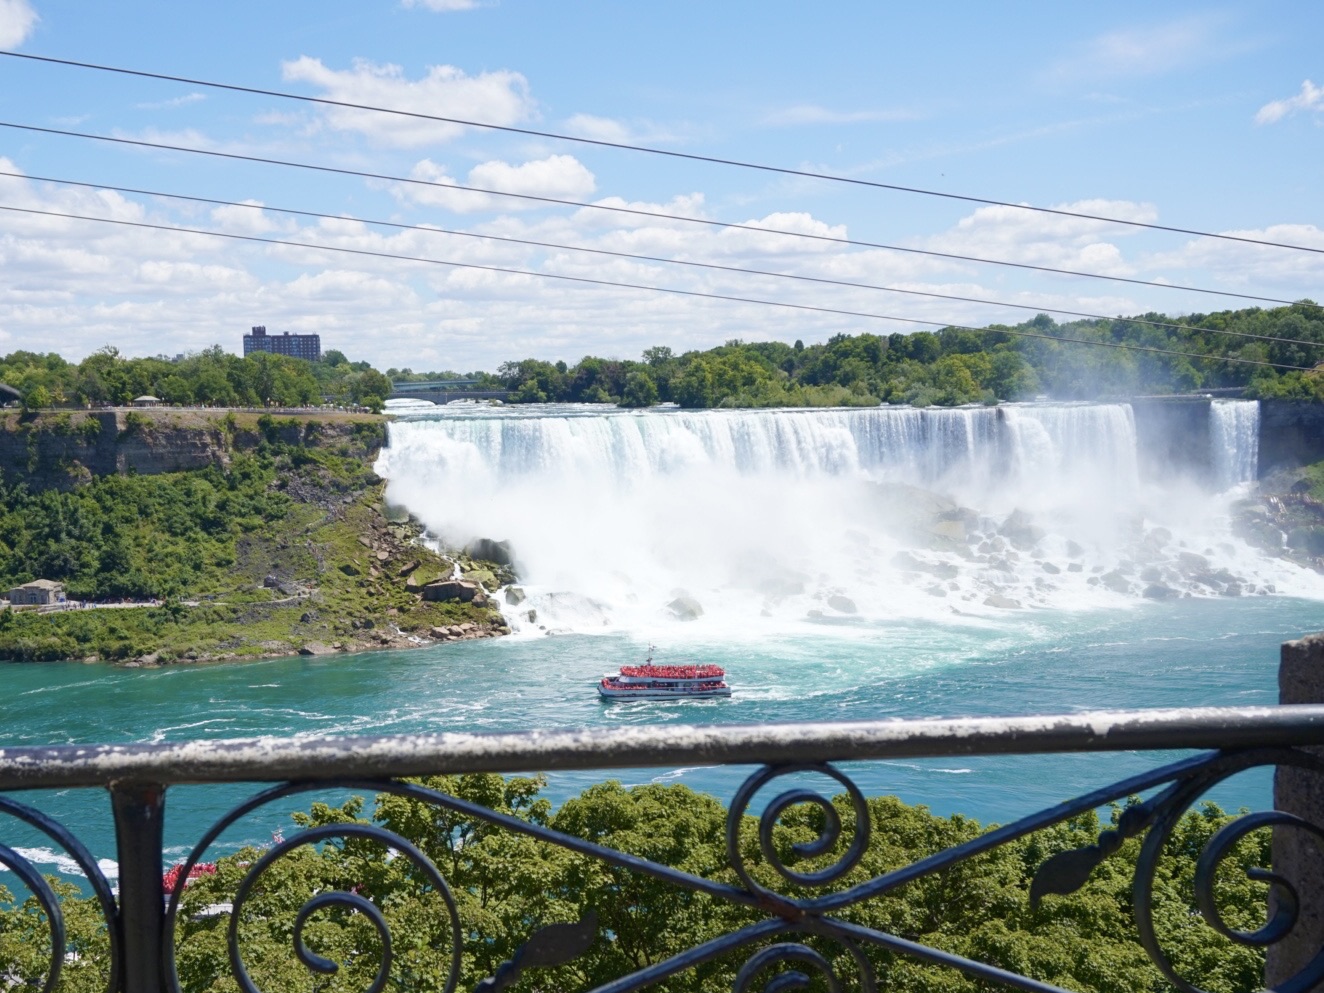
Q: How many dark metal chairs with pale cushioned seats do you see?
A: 0